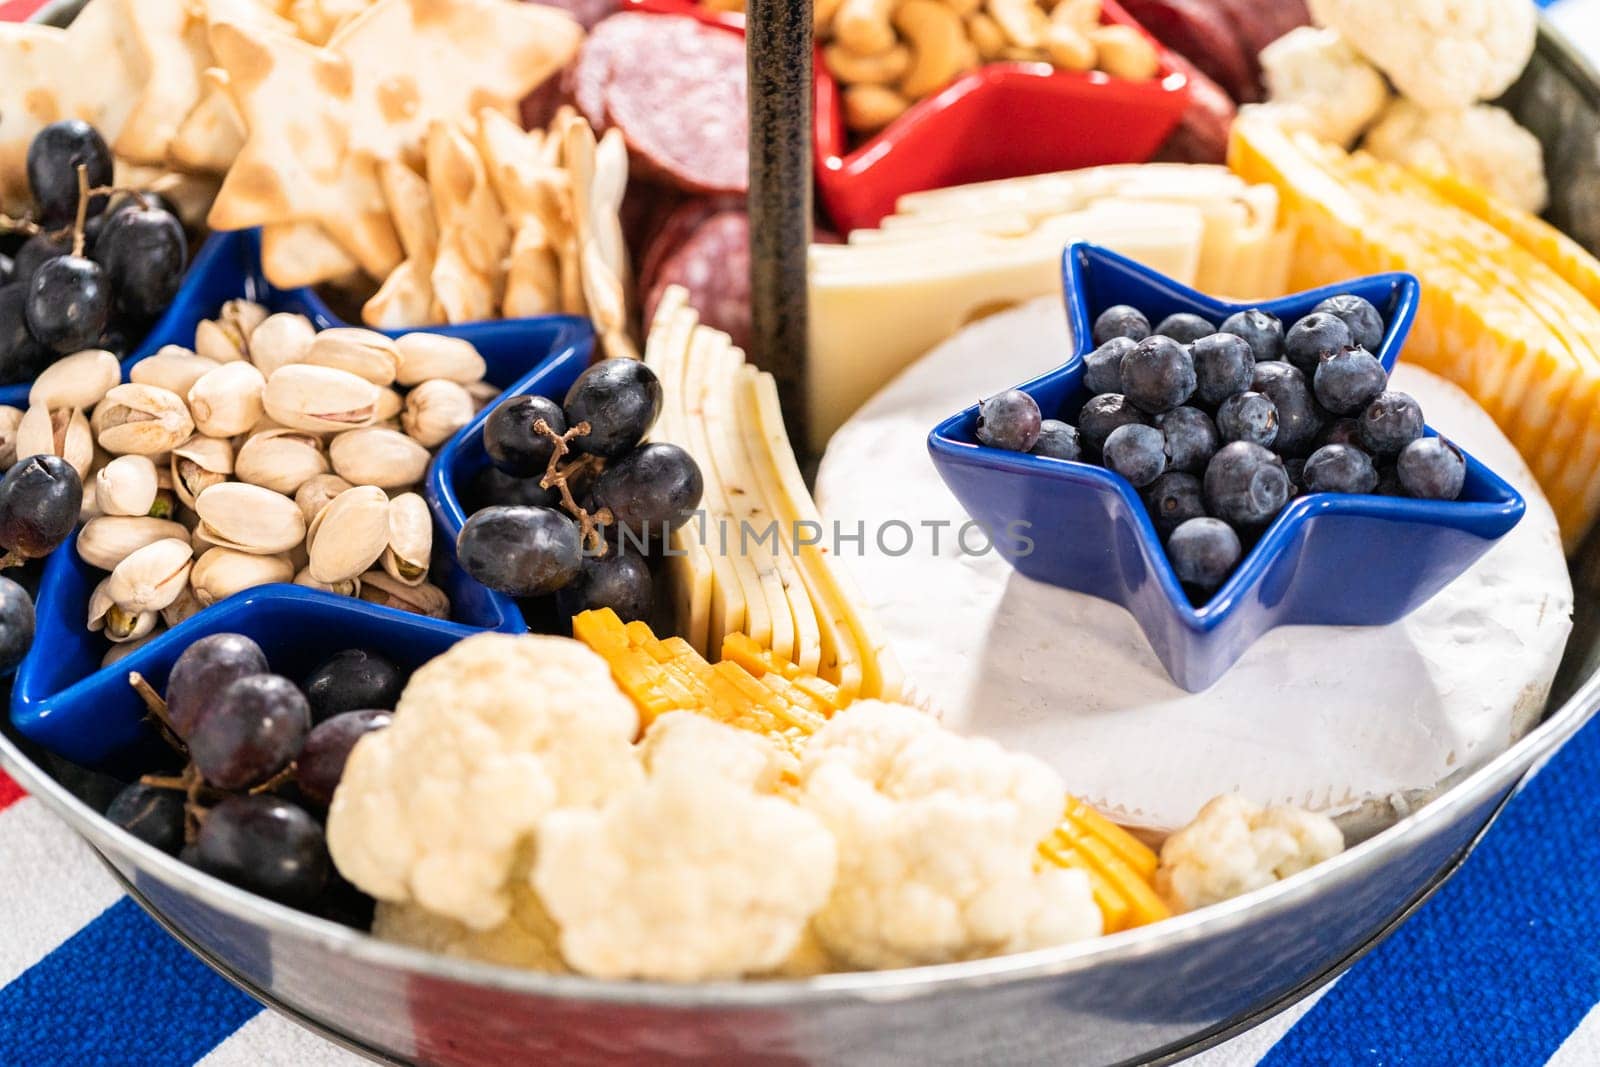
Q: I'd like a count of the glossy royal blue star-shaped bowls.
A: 2